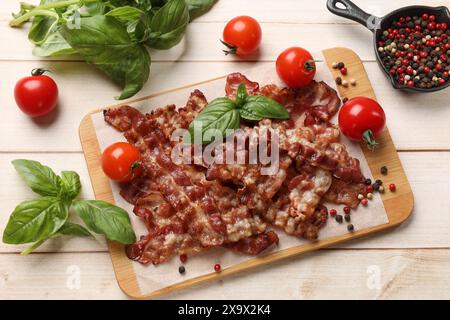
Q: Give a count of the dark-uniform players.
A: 0